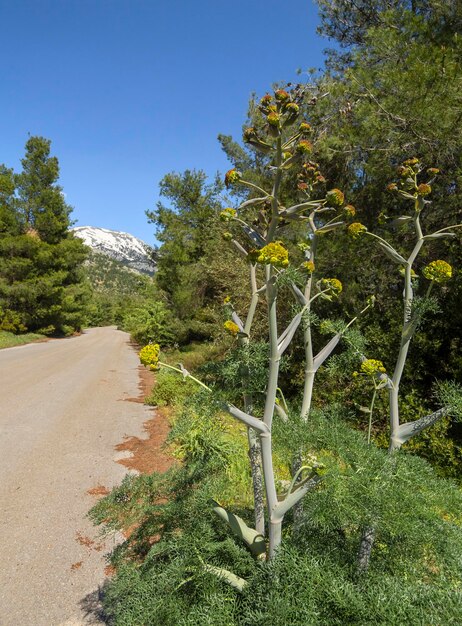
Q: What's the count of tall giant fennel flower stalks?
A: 4